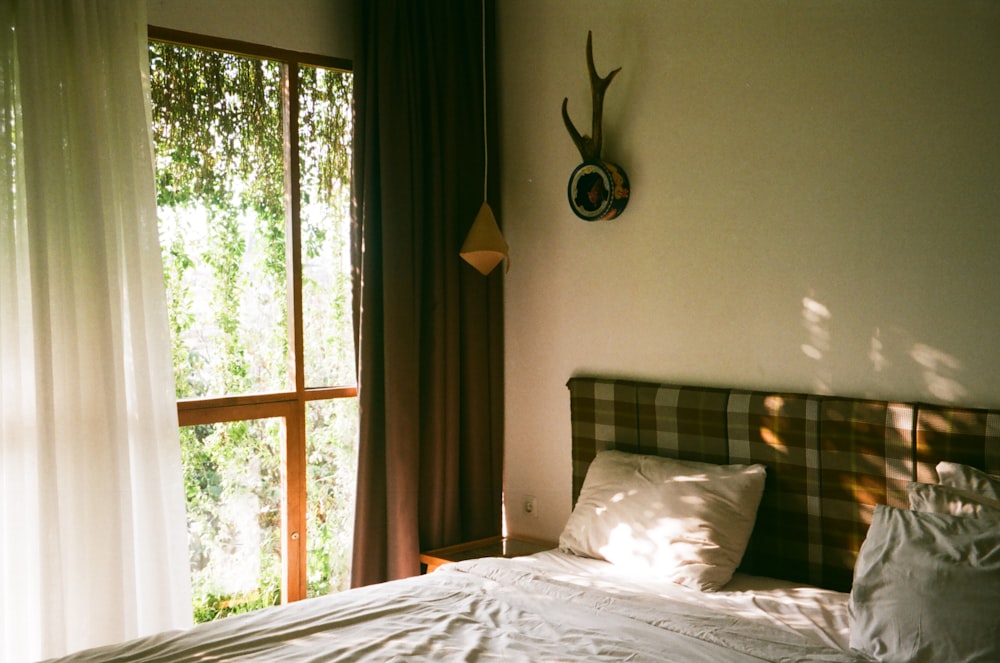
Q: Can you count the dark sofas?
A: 0